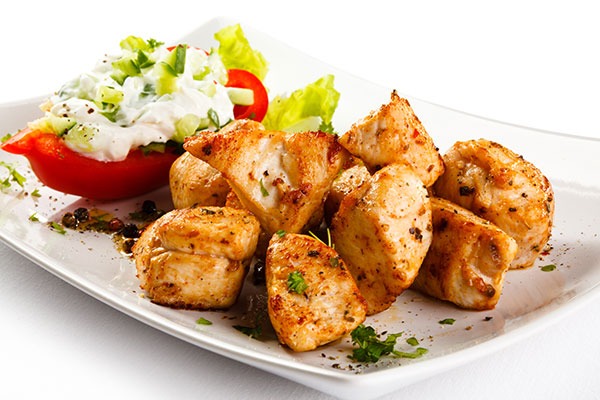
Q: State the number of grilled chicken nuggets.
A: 9